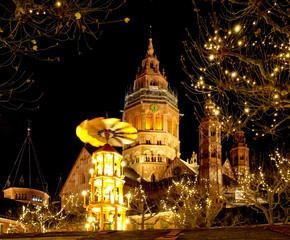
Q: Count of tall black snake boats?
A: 0